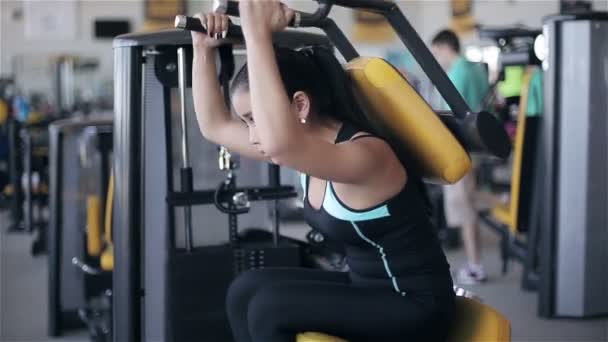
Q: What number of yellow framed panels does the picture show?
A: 3